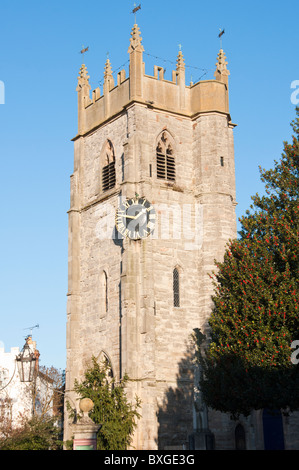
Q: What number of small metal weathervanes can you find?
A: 3